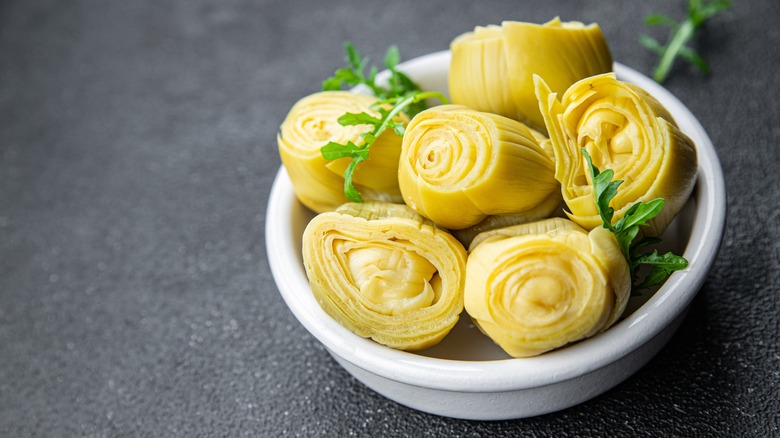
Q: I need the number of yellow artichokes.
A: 6